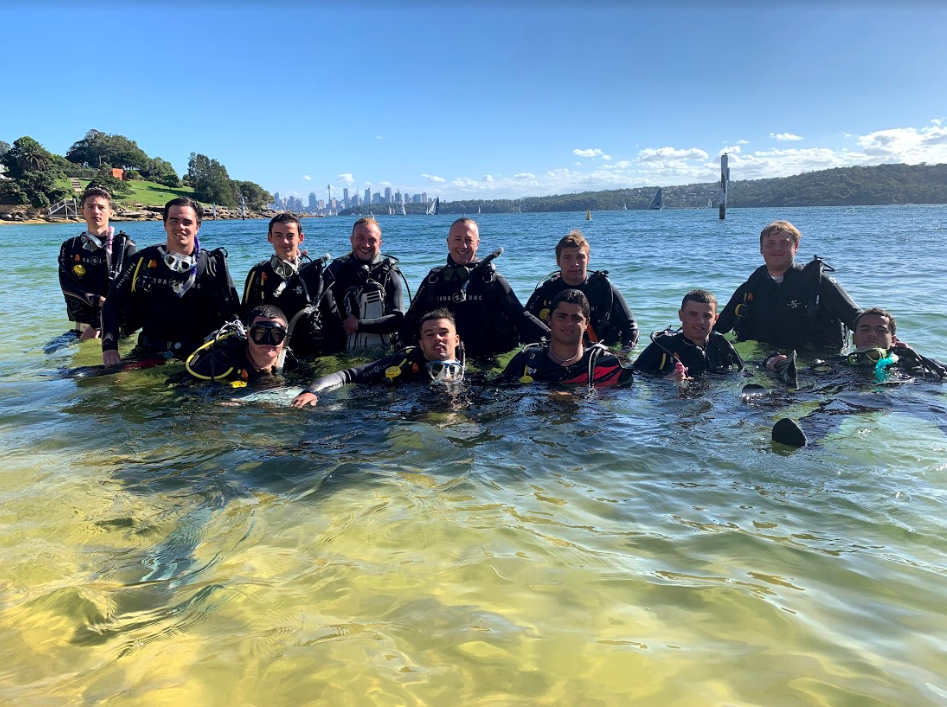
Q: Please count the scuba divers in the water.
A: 12